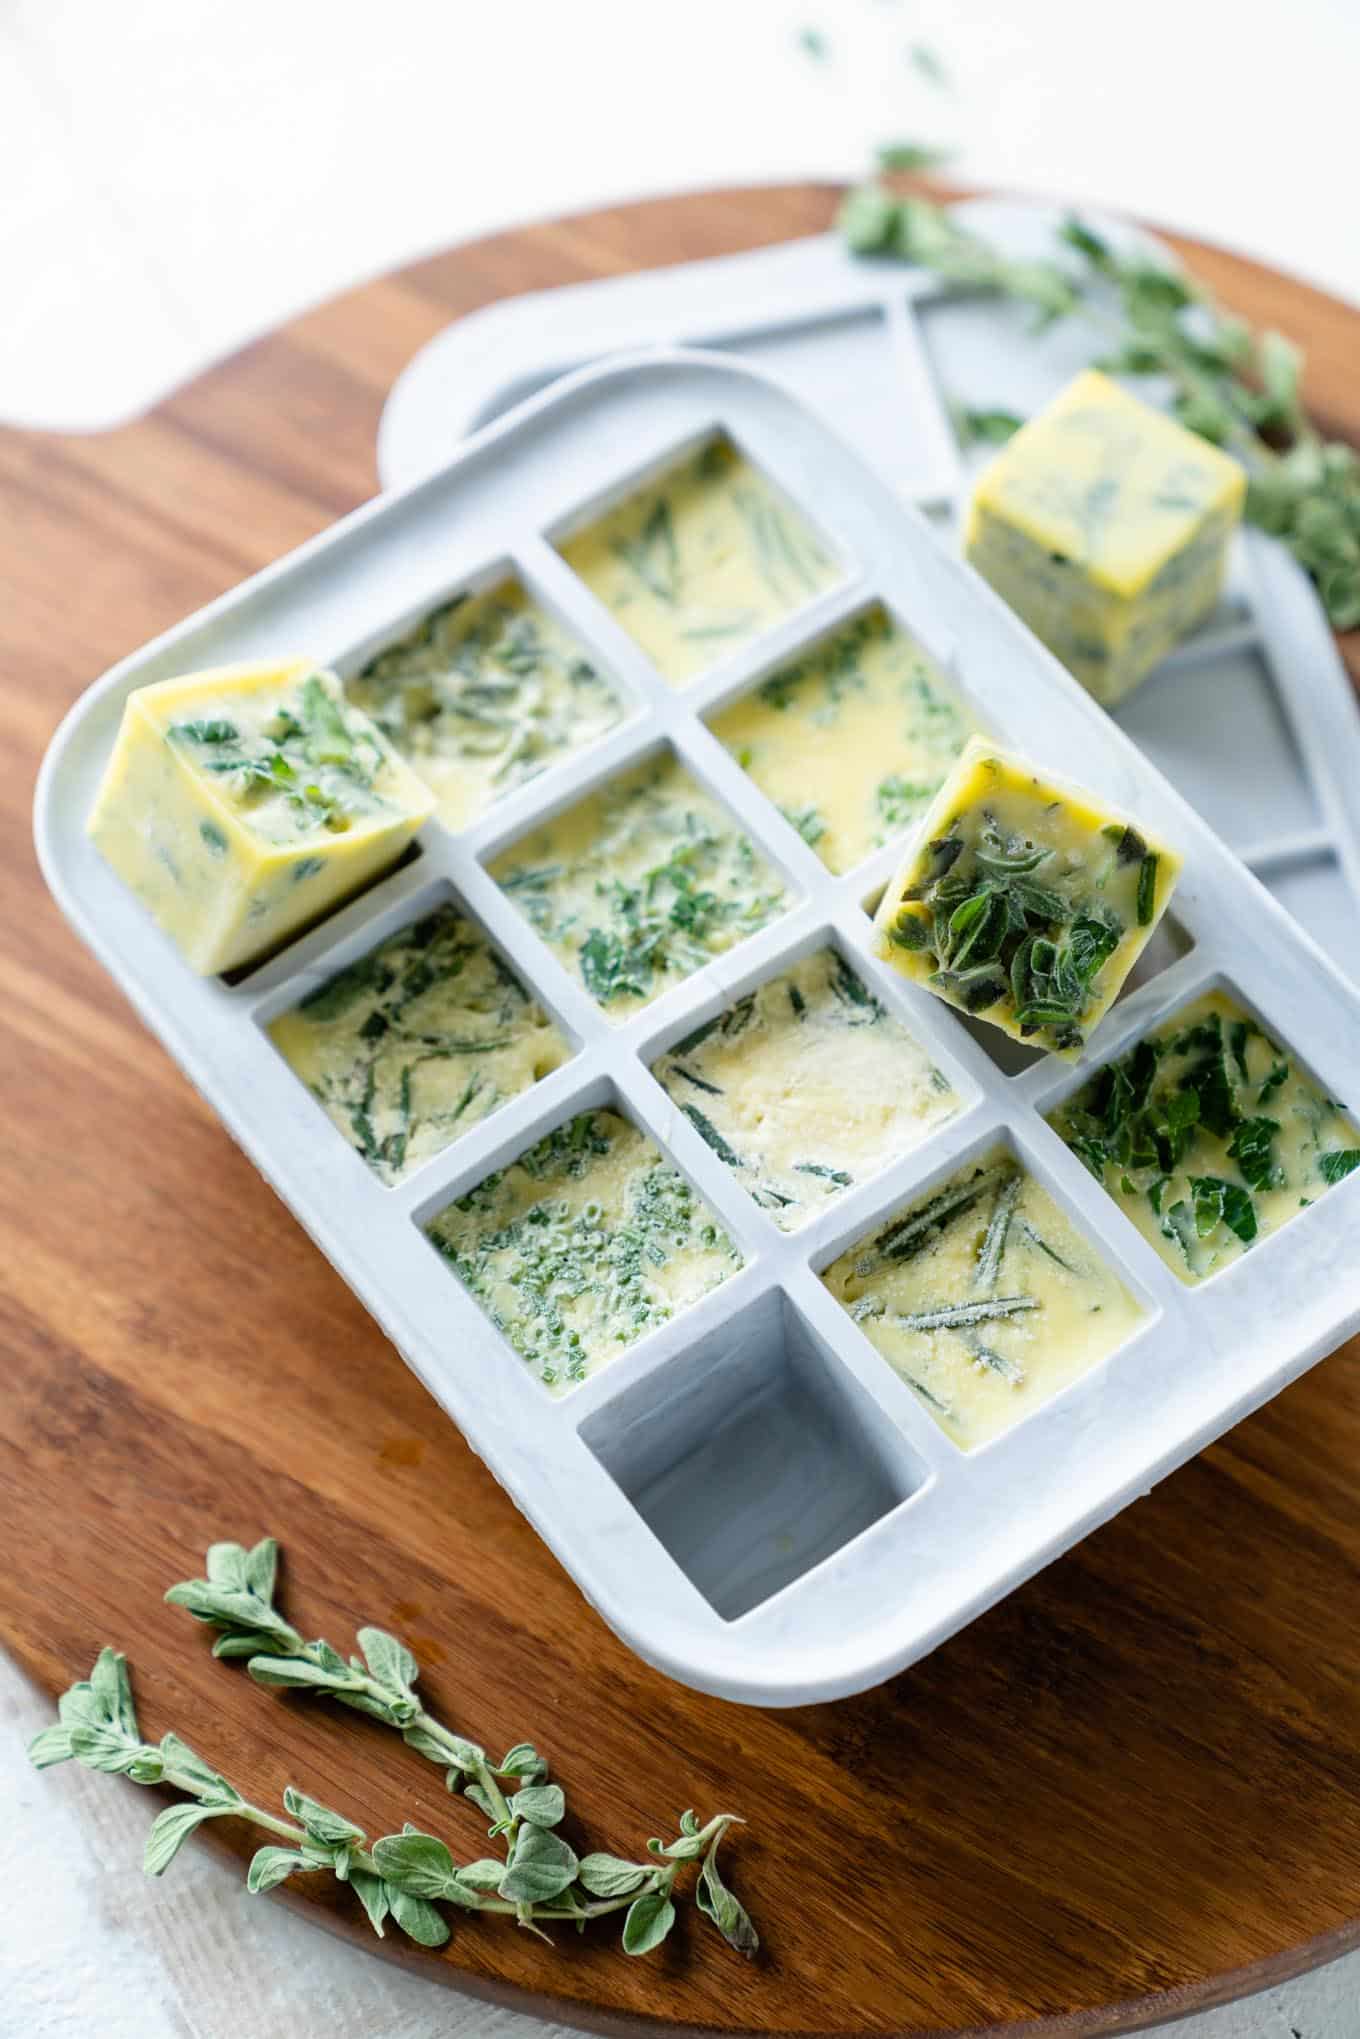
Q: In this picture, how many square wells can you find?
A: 12